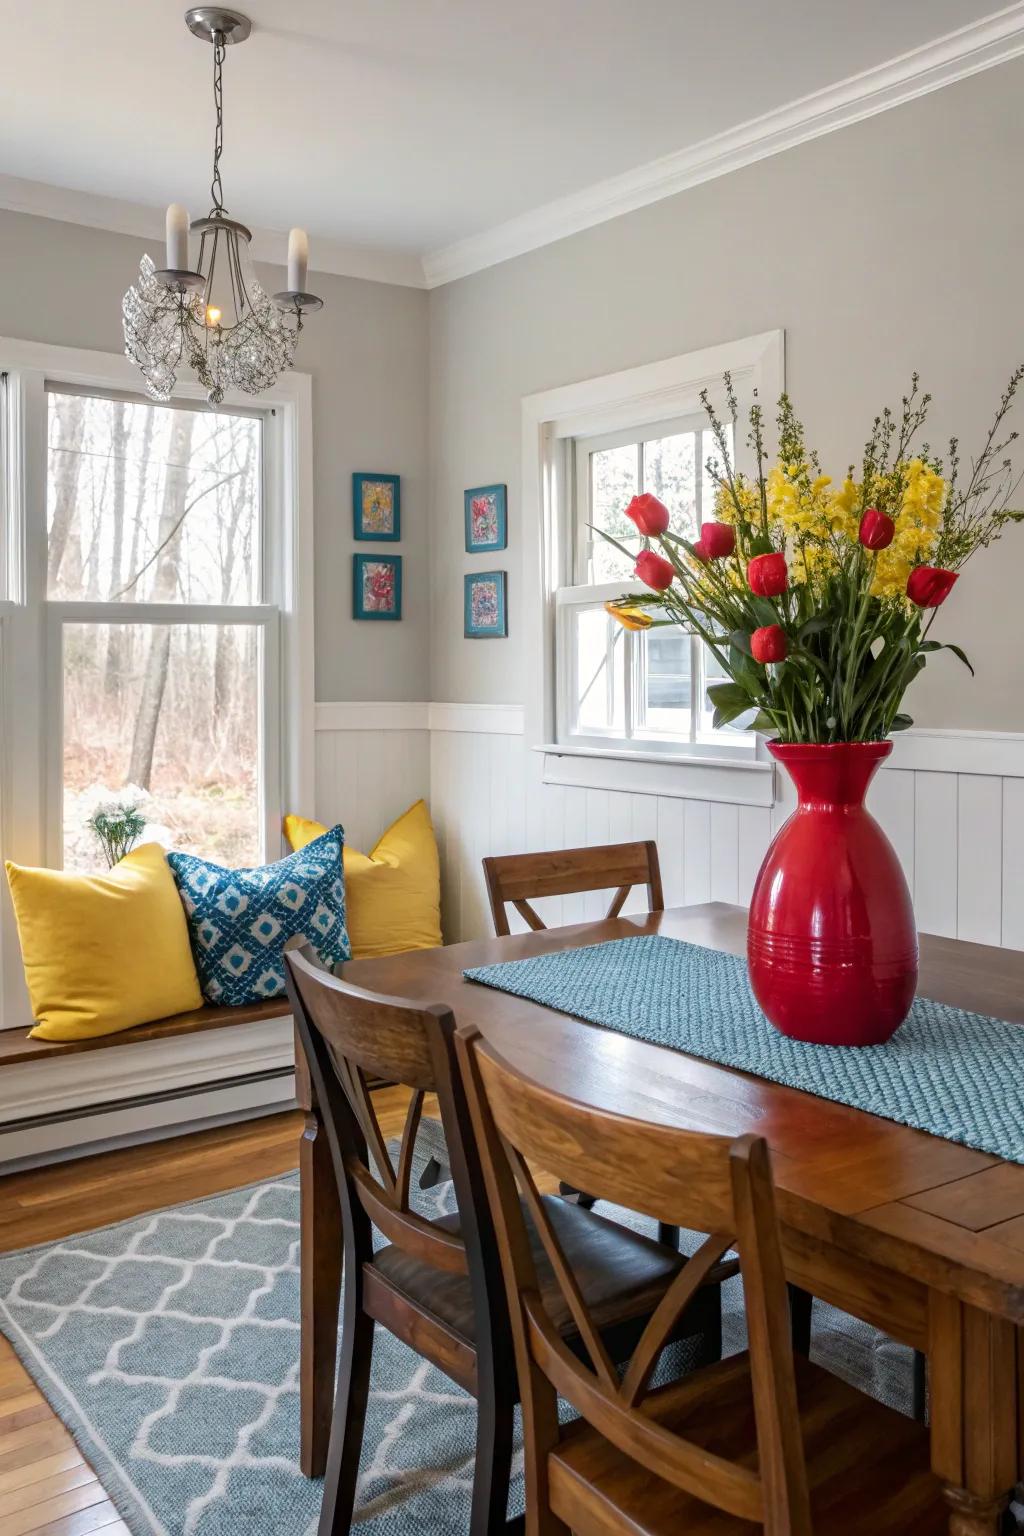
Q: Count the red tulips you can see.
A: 7